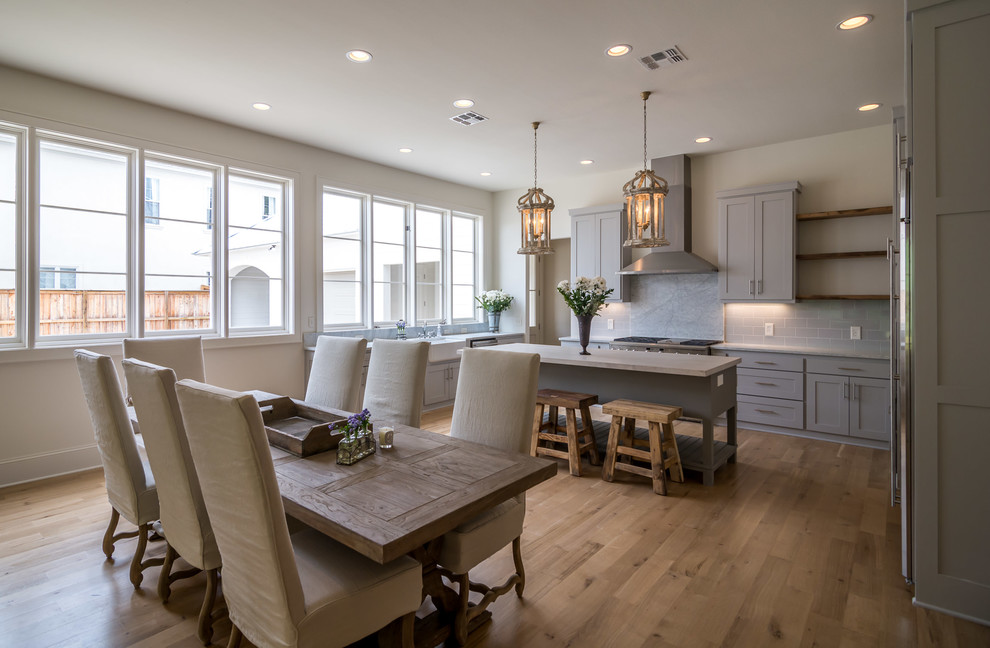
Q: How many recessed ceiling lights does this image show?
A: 10